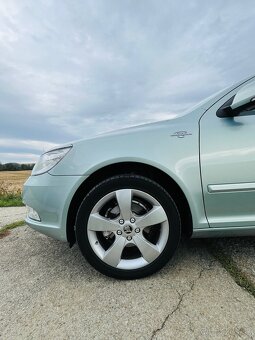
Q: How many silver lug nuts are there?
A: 5